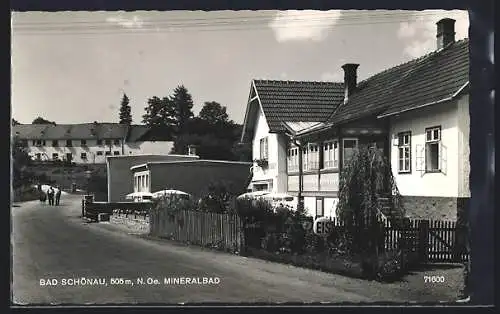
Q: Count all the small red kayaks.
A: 0